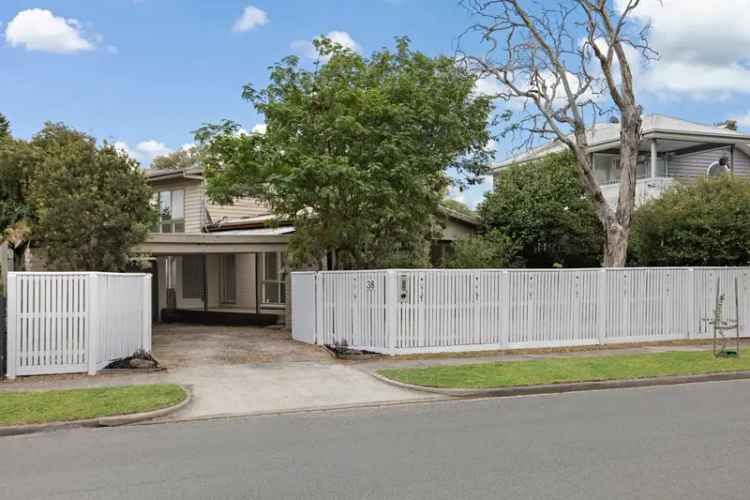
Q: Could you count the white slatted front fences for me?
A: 2